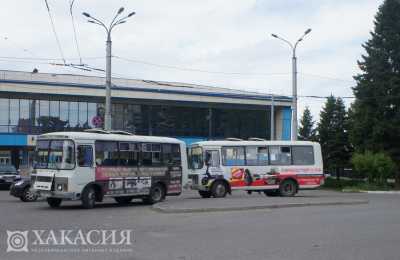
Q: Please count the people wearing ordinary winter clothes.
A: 0